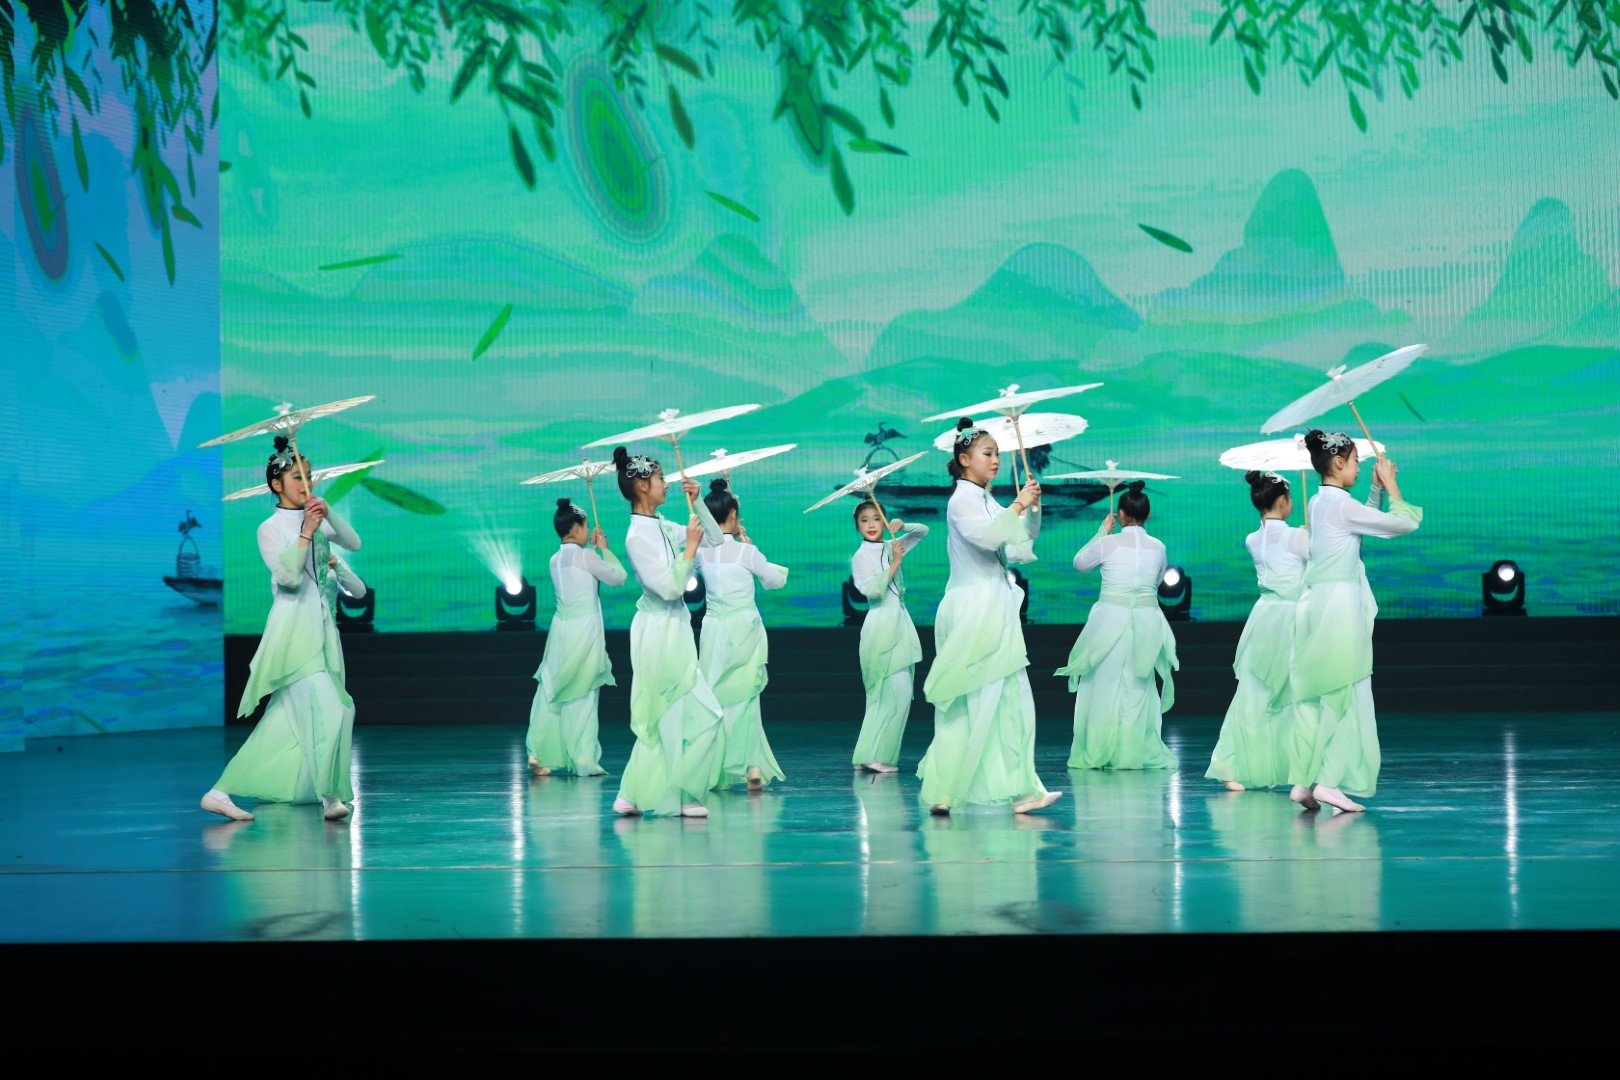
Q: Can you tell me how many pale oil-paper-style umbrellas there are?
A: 11